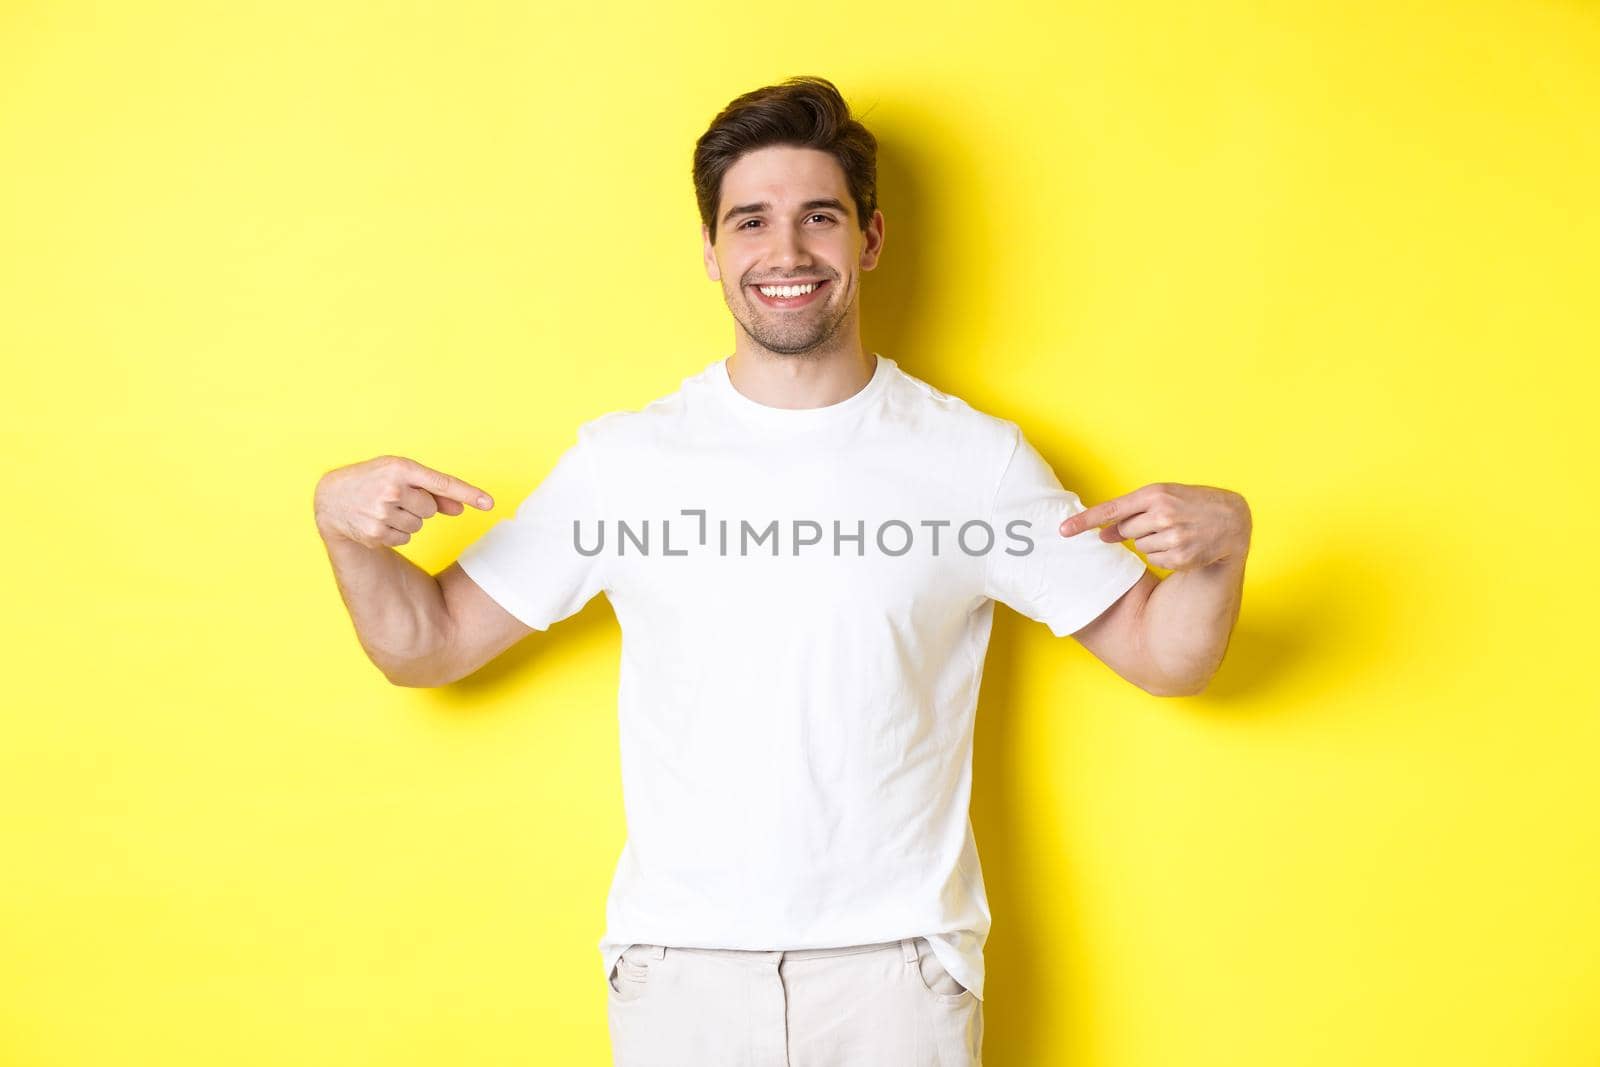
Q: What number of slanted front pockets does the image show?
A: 2